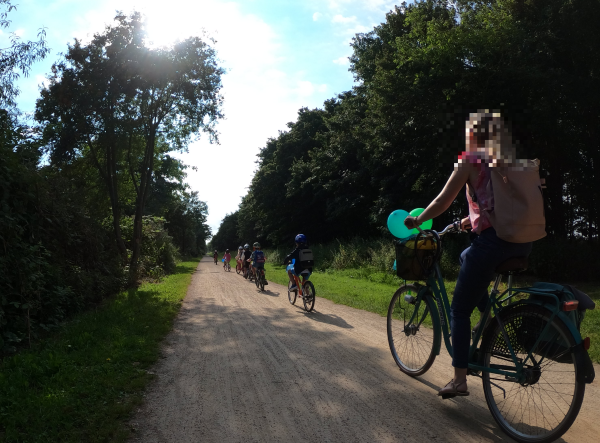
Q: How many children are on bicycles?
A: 6